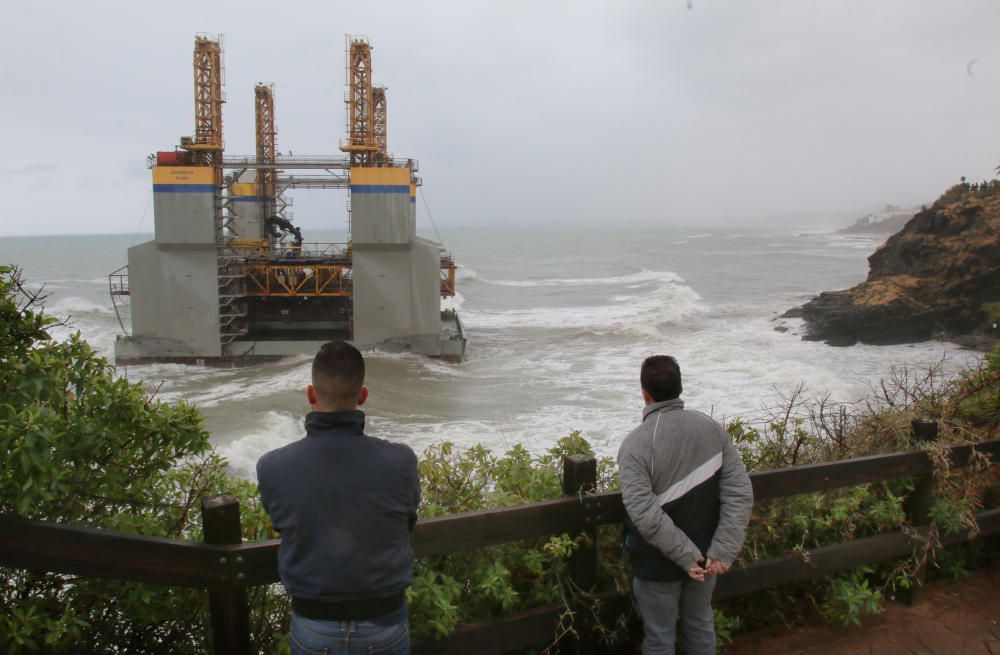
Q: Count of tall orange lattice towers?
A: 4